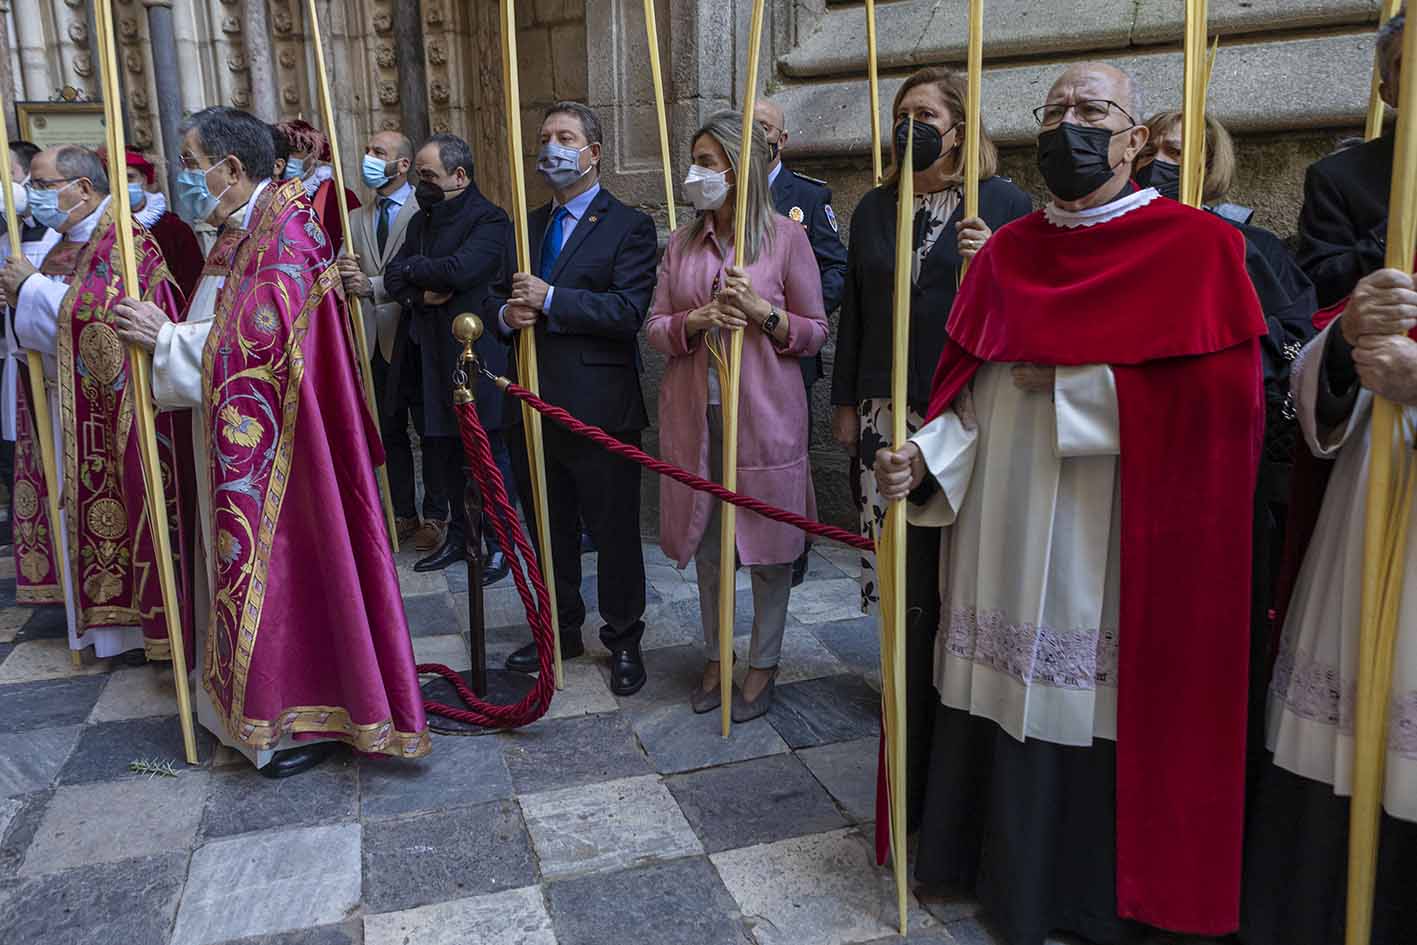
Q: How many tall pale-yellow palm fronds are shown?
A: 12